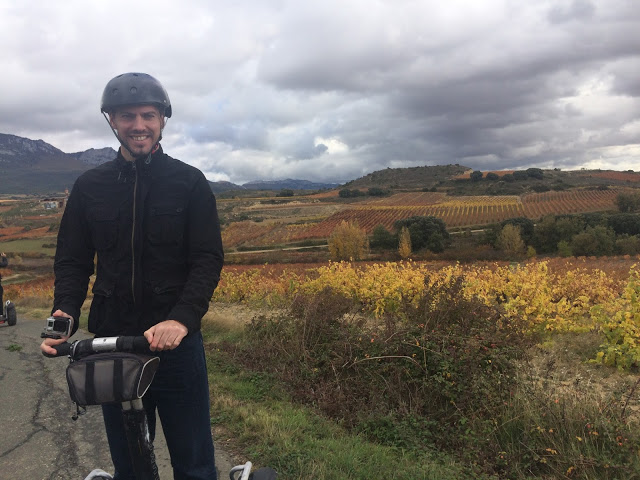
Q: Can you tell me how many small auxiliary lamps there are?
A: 0